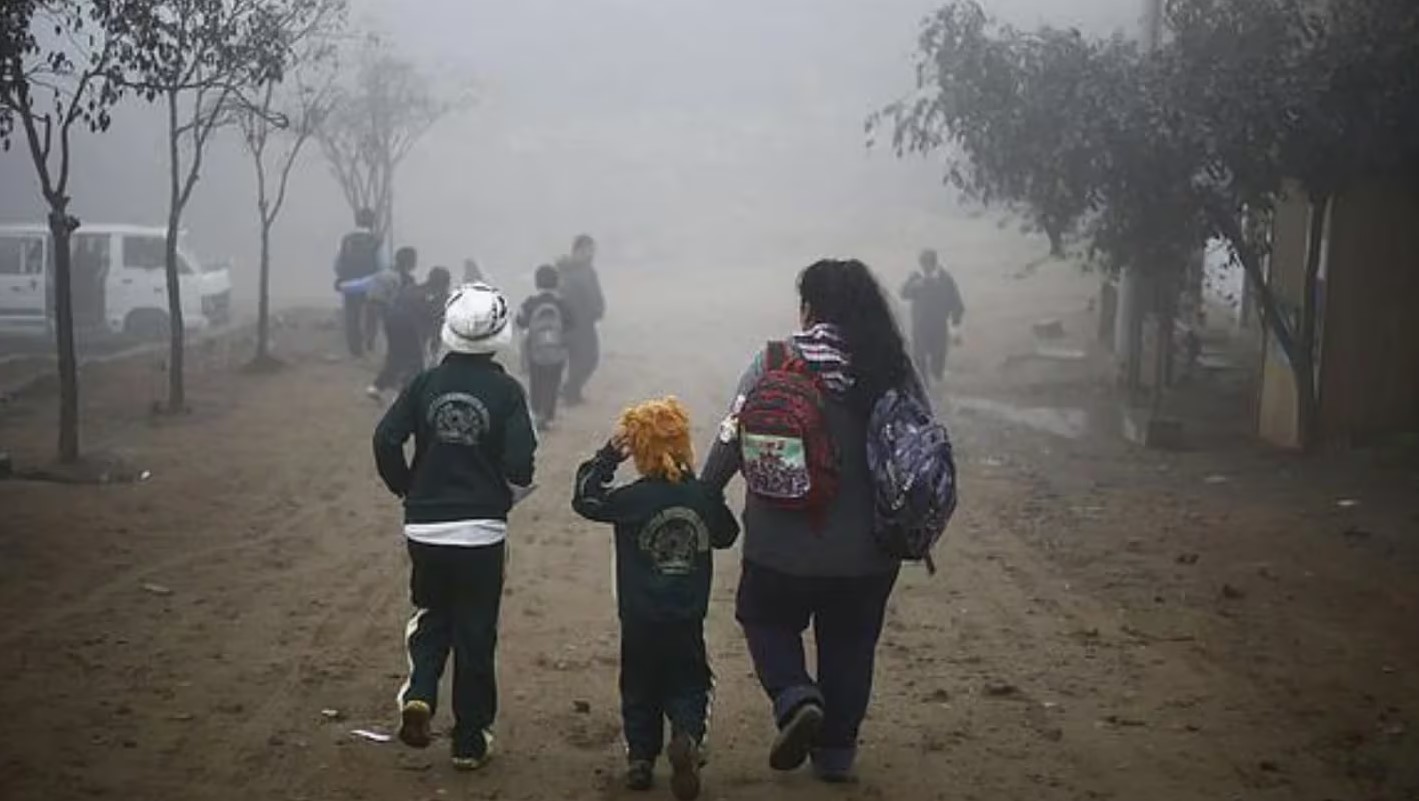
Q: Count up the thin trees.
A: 4